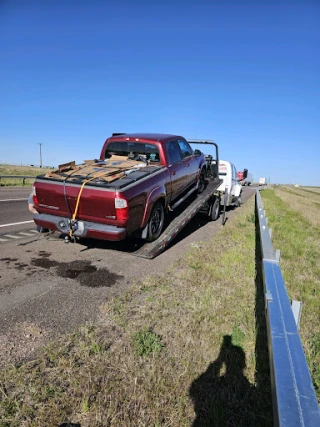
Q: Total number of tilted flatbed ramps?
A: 1